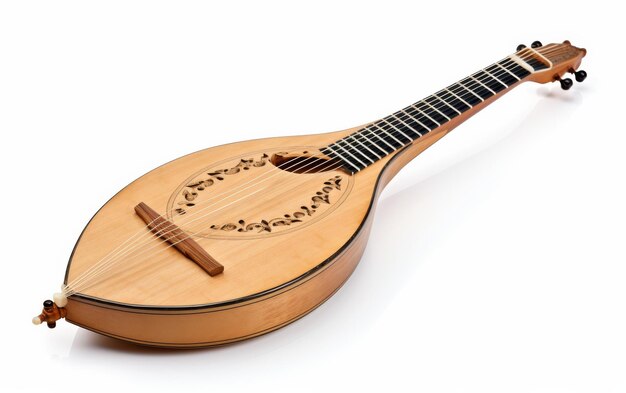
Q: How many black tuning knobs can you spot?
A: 4